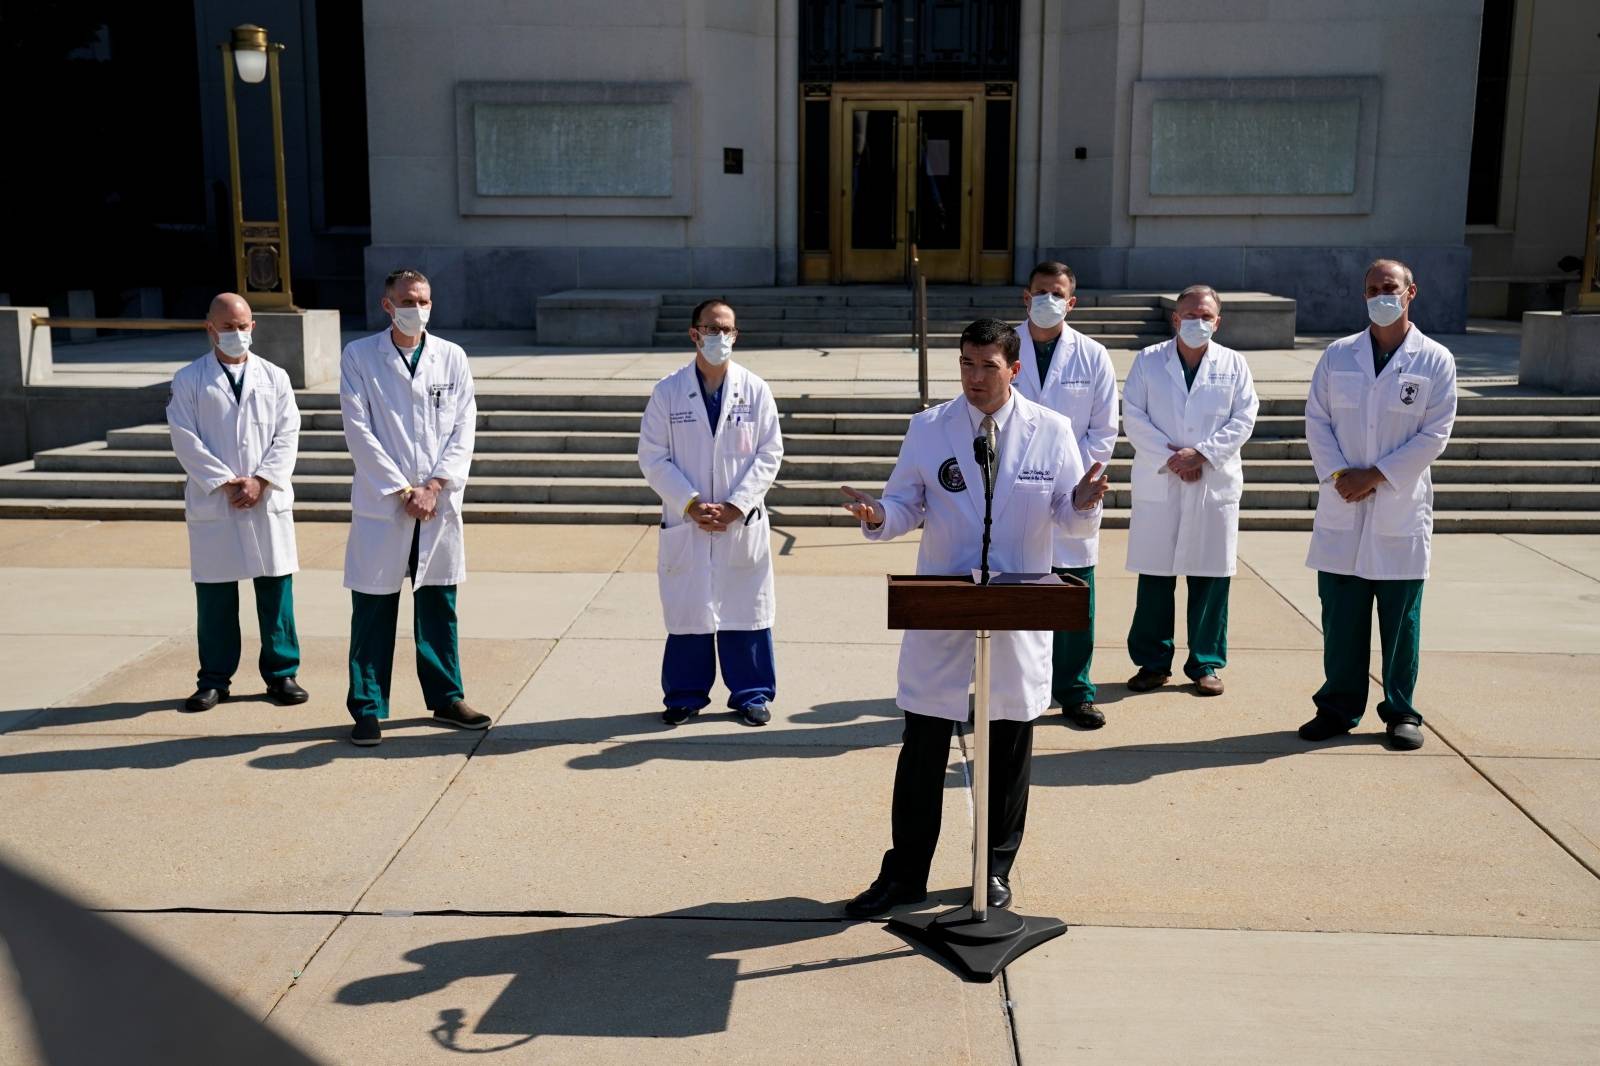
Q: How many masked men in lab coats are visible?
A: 6